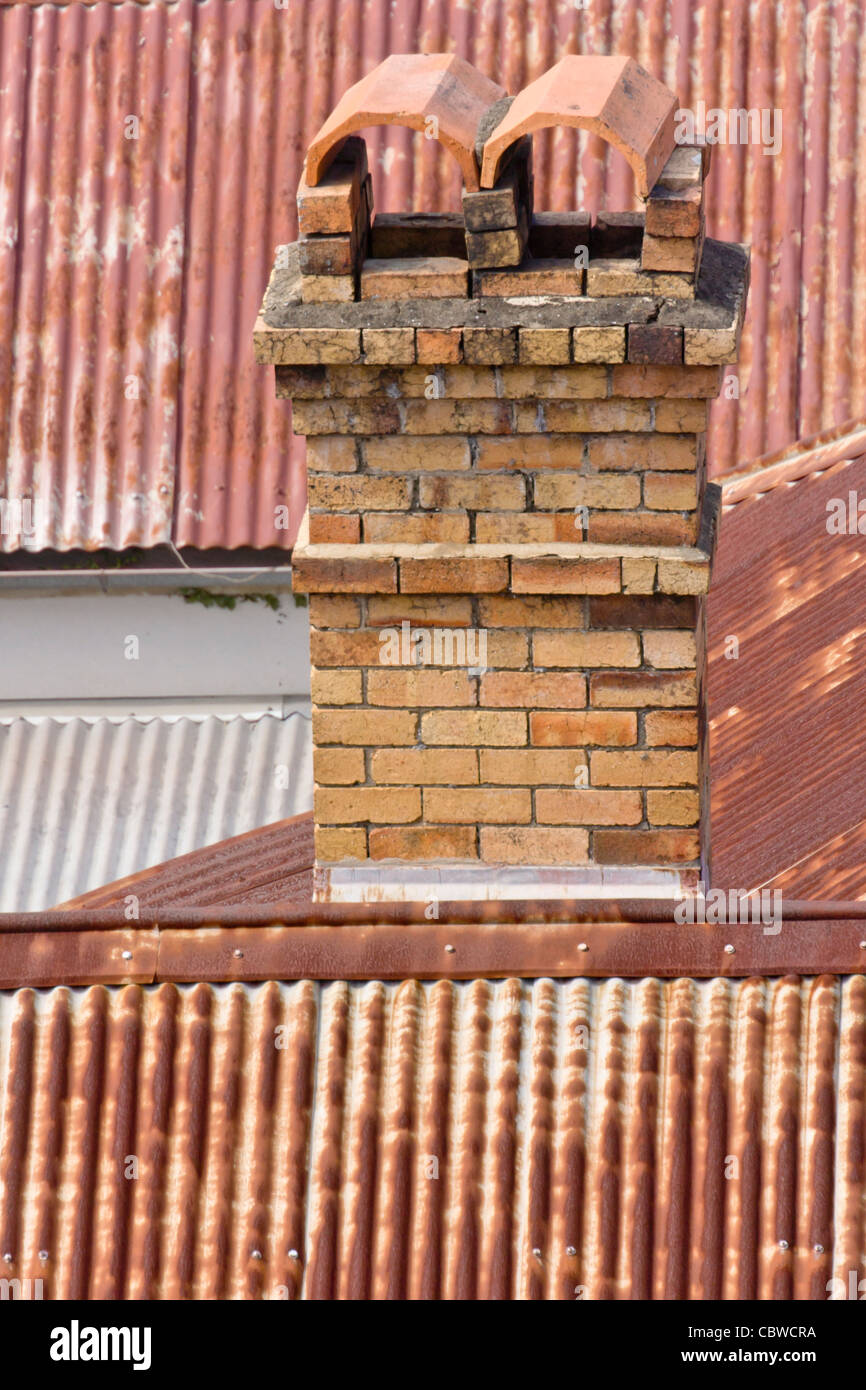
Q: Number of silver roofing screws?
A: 14